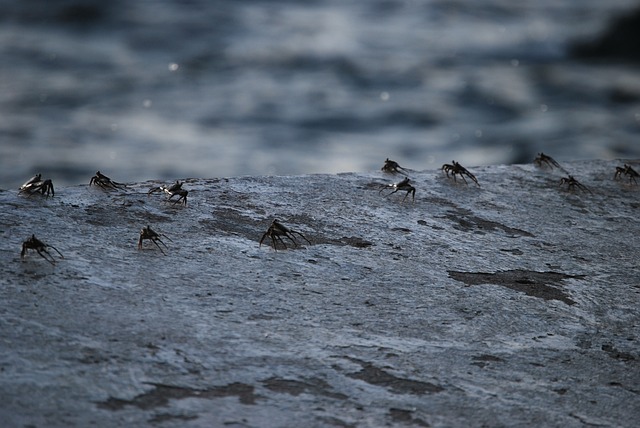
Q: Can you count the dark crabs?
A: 12